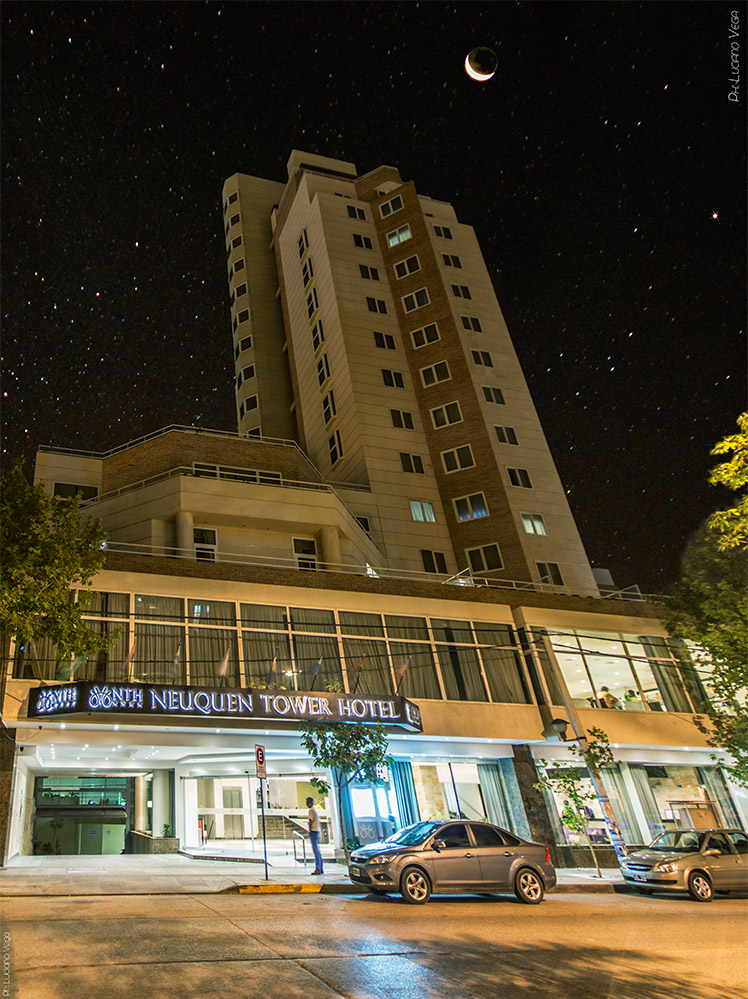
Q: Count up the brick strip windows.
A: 10